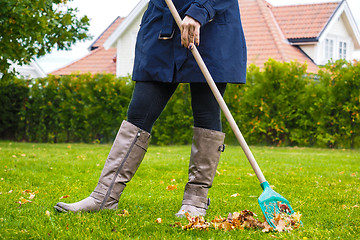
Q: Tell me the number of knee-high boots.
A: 2